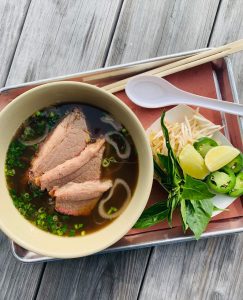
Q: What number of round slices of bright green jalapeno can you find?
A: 4